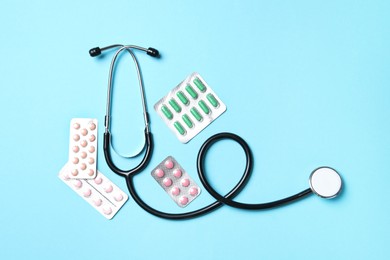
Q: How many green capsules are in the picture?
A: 10